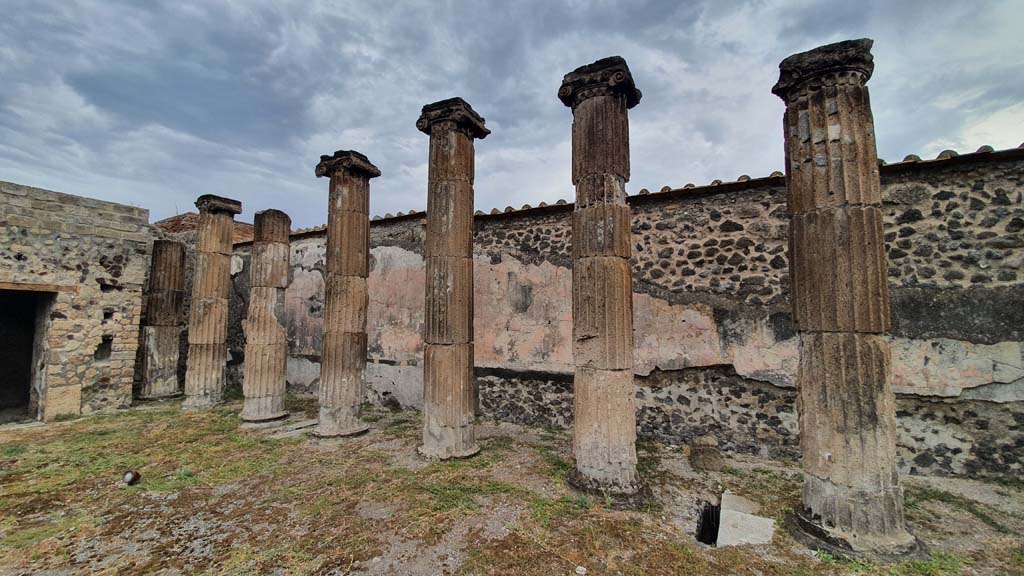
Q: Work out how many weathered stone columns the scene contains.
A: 7